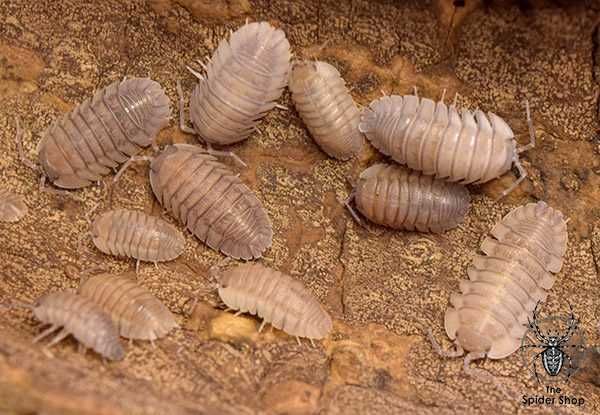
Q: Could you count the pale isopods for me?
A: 12